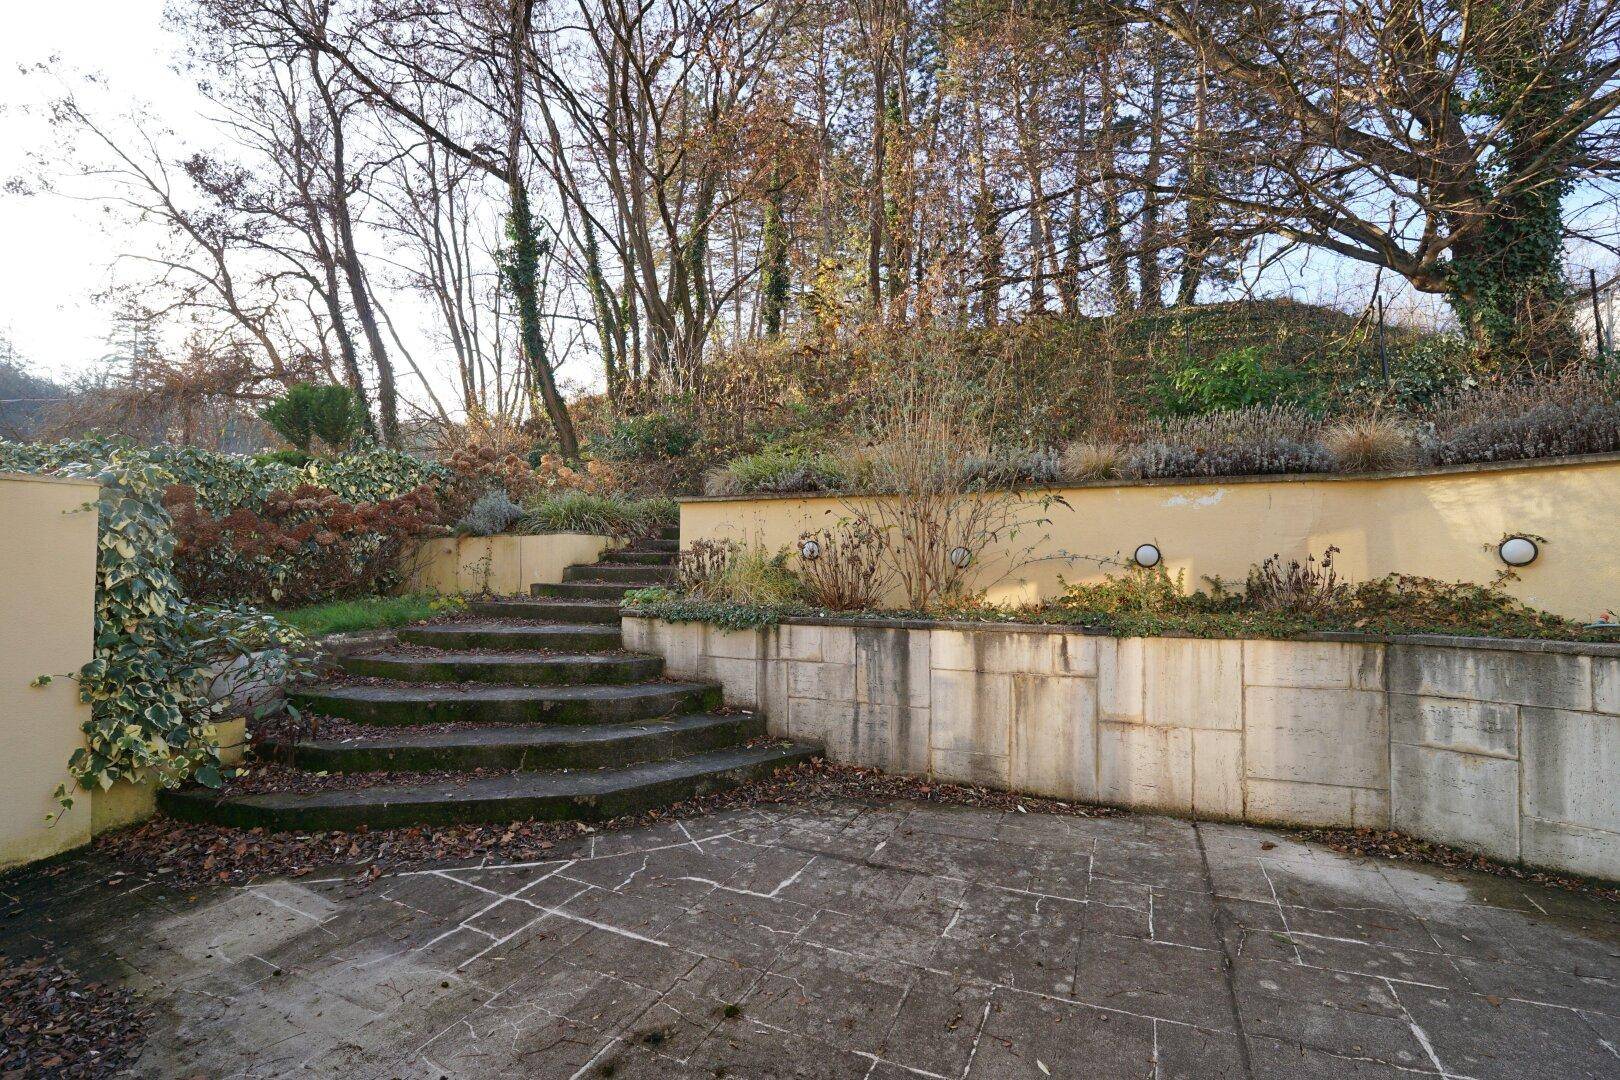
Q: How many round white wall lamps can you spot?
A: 4